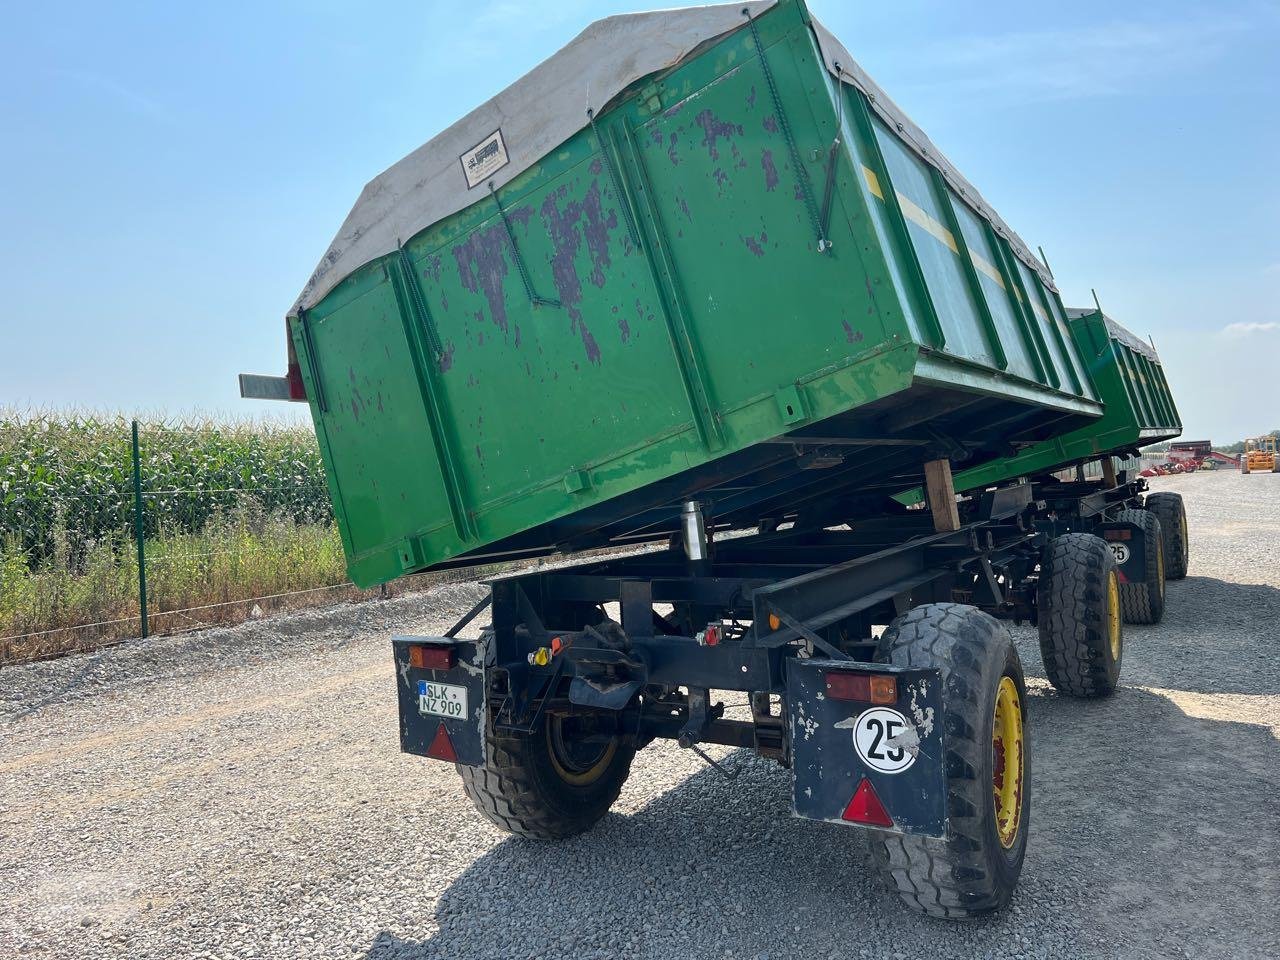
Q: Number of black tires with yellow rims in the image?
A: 5